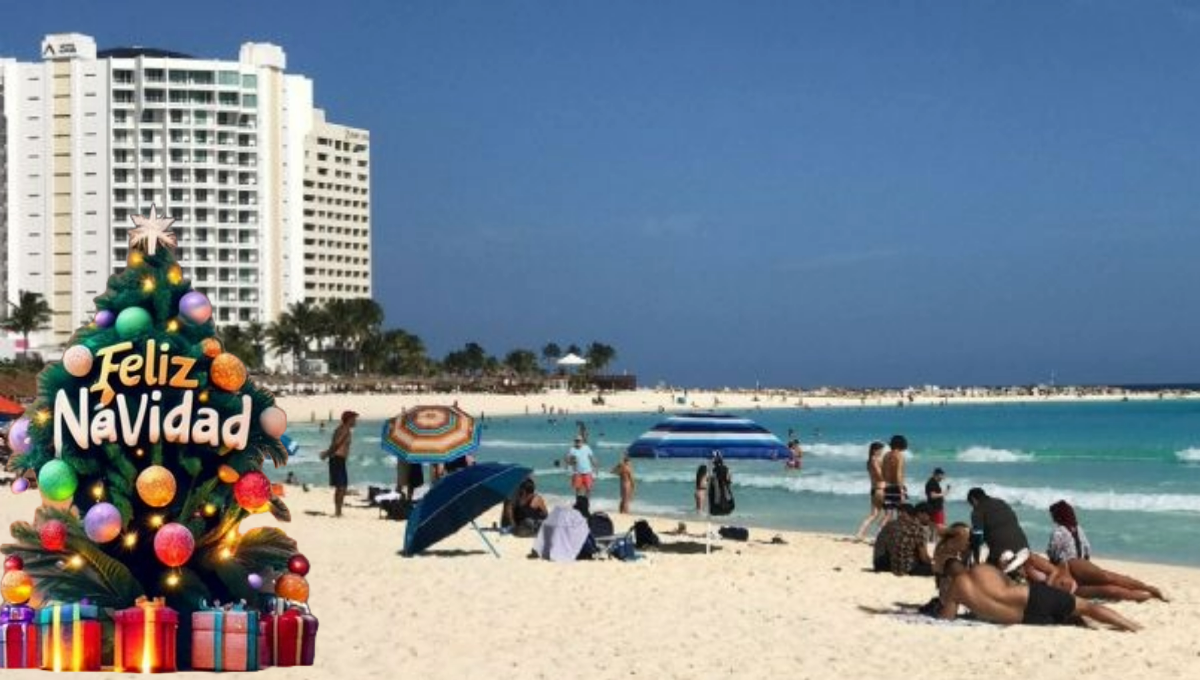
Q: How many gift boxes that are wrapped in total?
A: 5